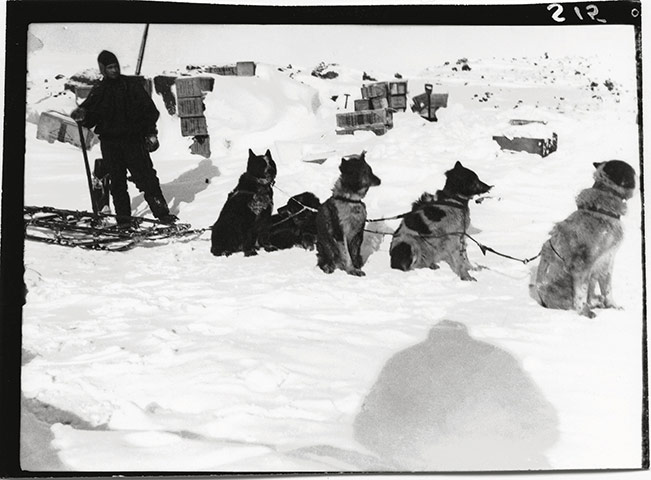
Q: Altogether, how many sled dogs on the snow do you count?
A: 5